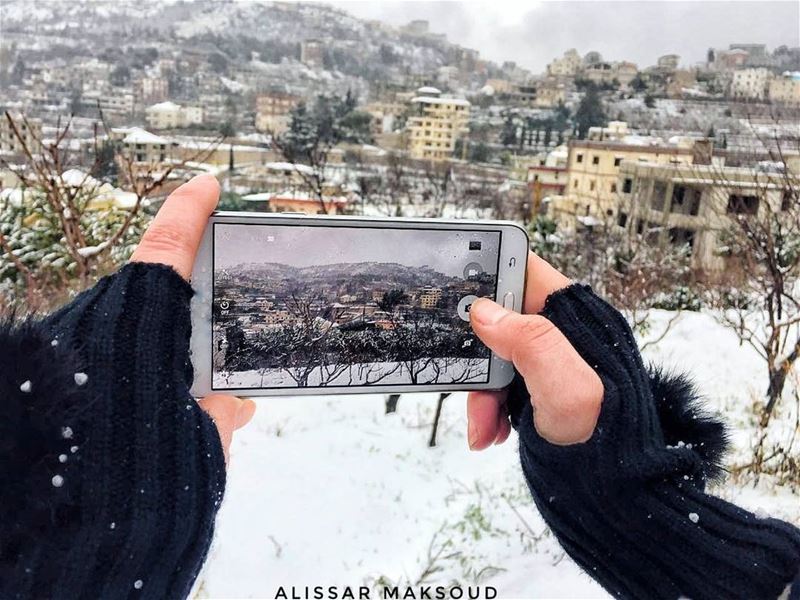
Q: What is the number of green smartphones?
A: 0